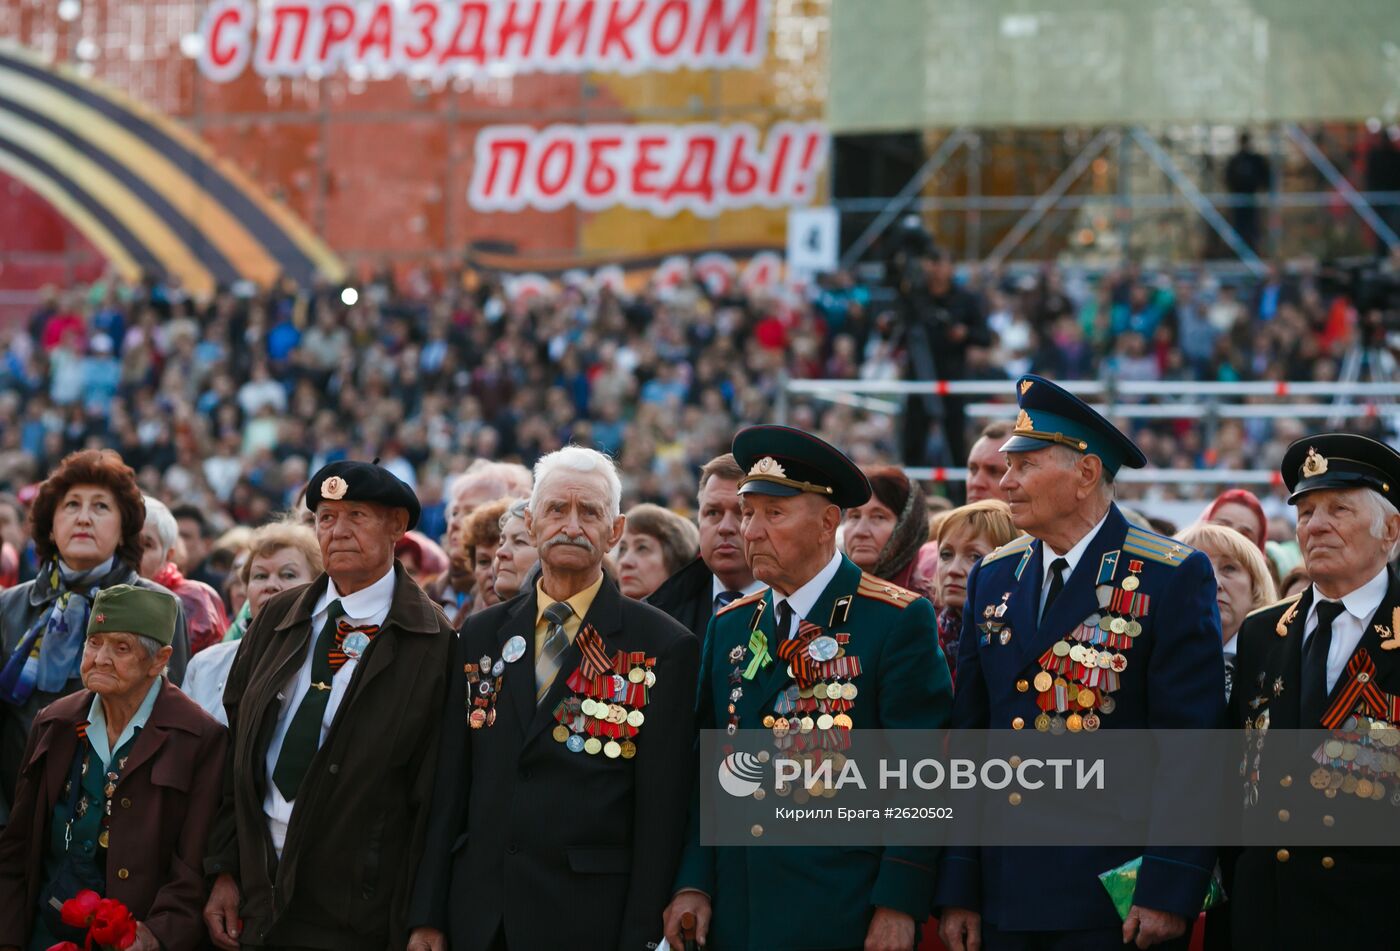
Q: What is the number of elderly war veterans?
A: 6